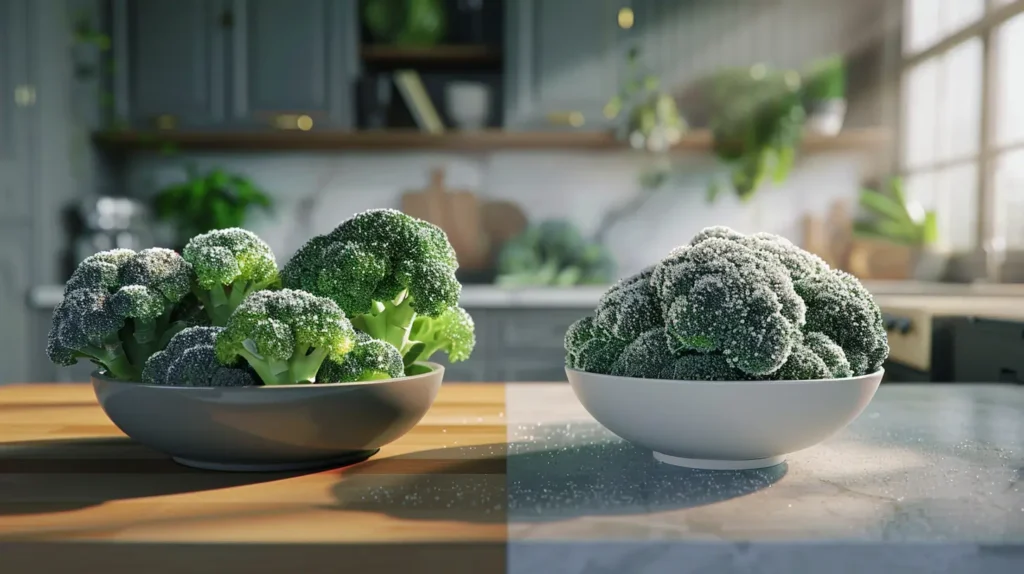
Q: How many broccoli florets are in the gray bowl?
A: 7